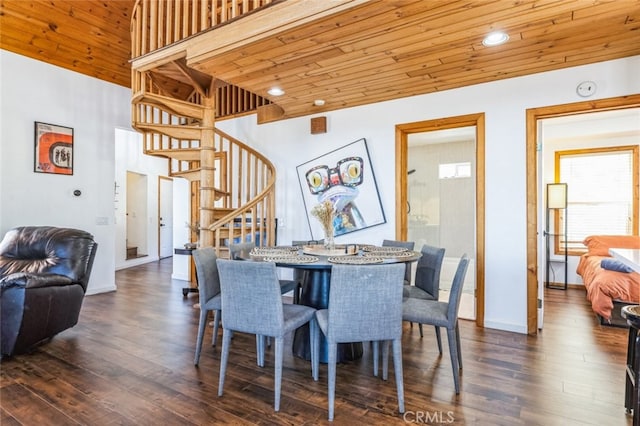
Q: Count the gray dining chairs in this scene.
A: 8